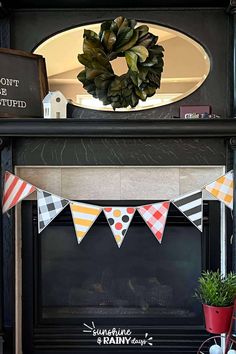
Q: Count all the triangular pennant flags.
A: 7